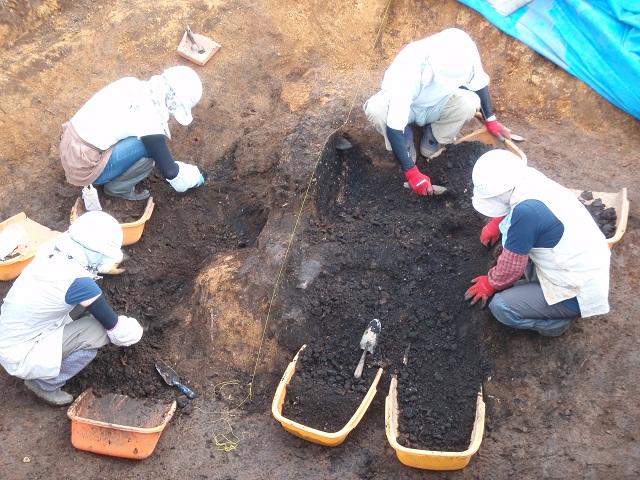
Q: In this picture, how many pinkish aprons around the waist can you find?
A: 1